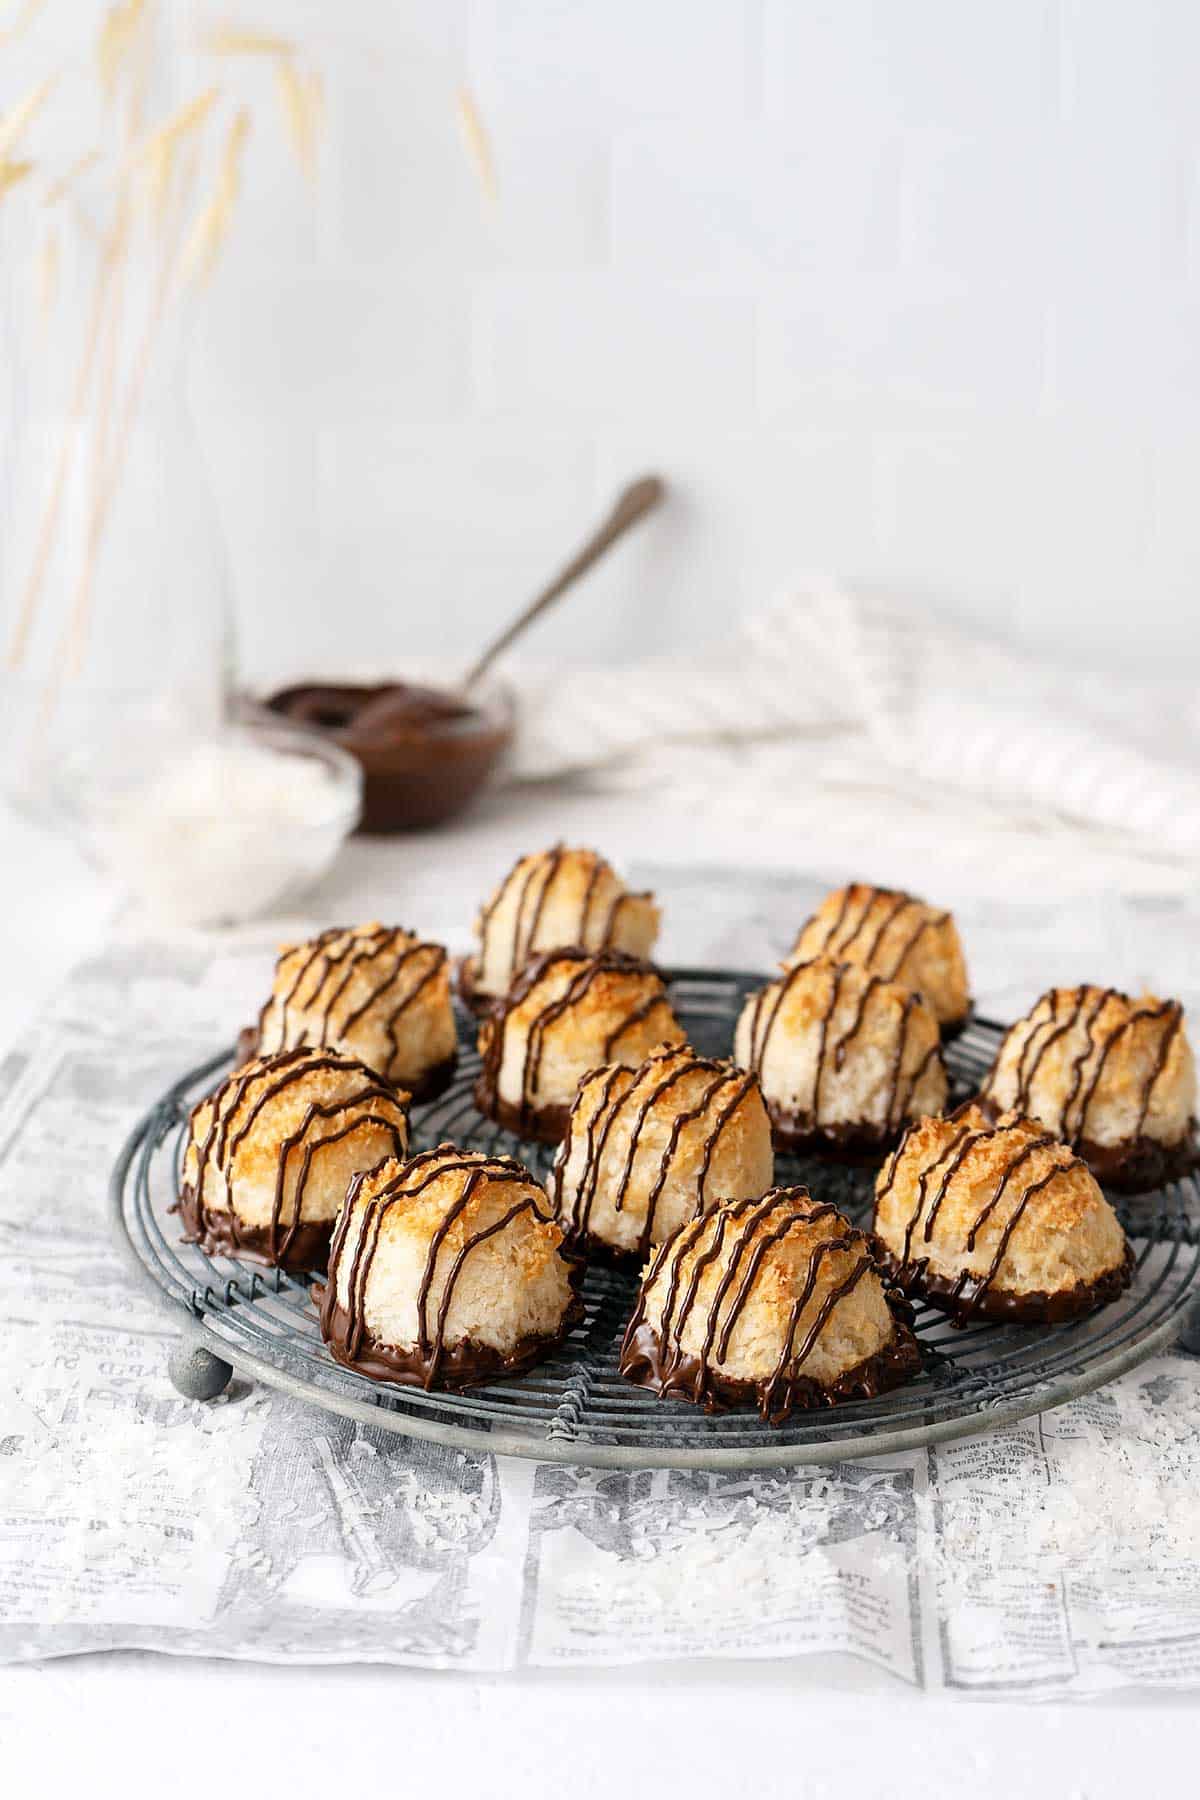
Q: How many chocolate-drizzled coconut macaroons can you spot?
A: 11